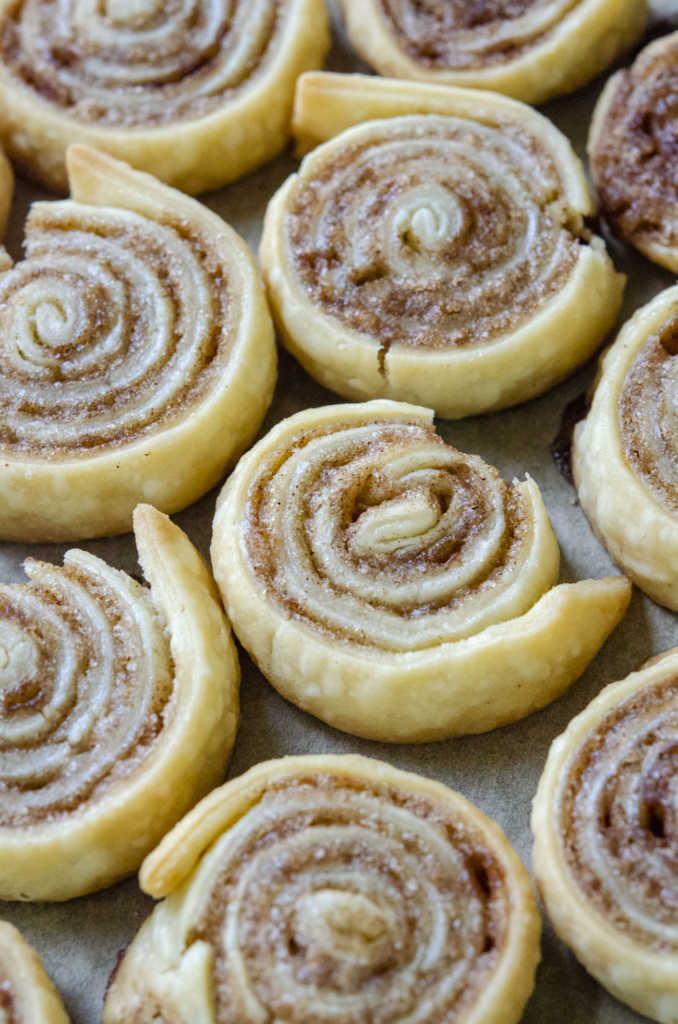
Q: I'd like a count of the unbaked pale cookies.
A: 0